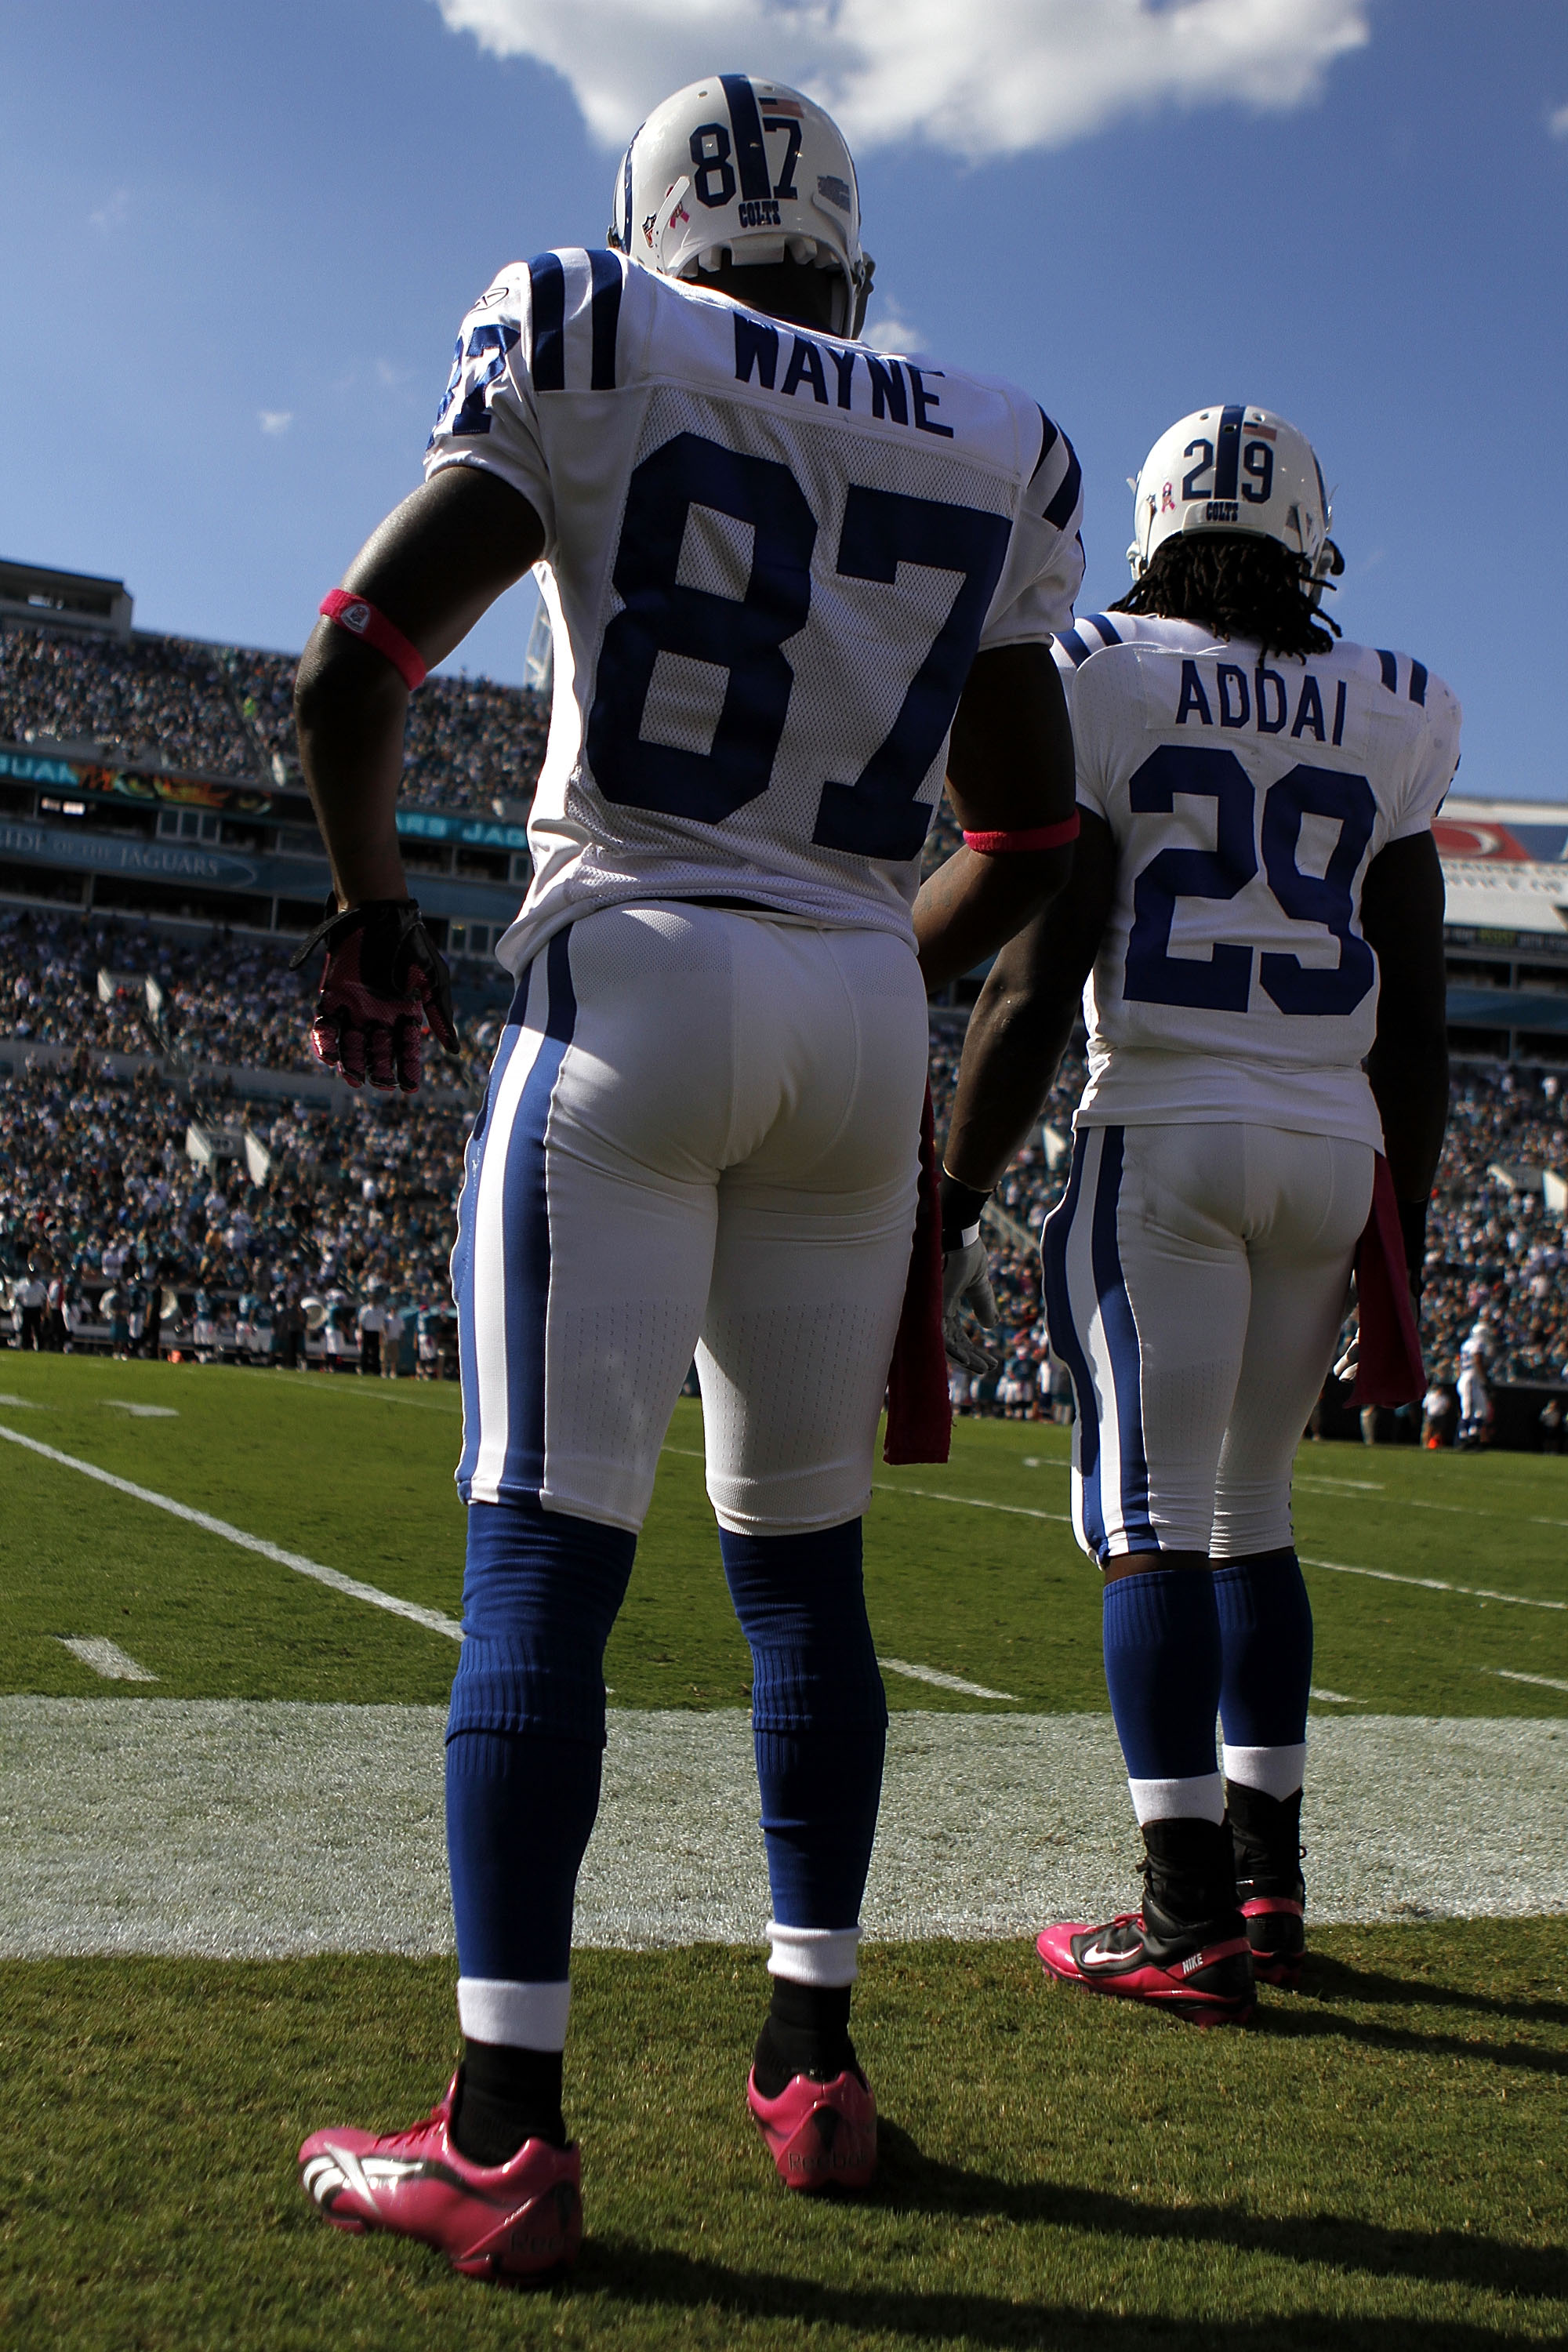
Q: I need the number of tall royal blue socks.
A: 4